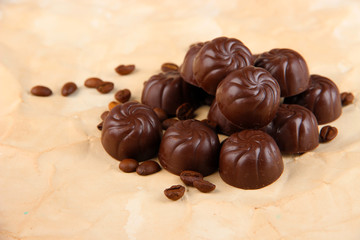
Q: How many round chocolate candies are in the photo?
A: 11